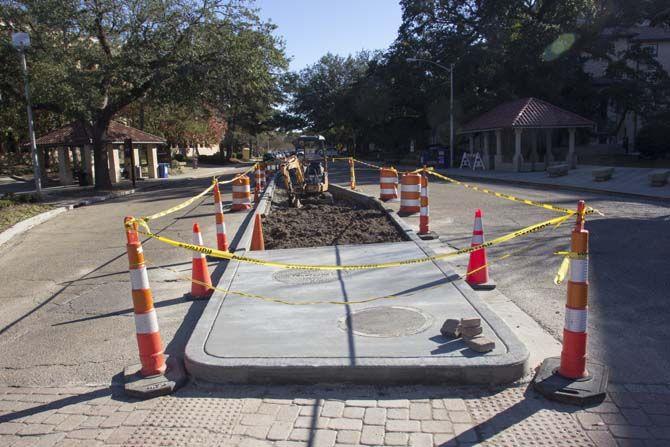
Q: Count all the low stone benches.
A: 3